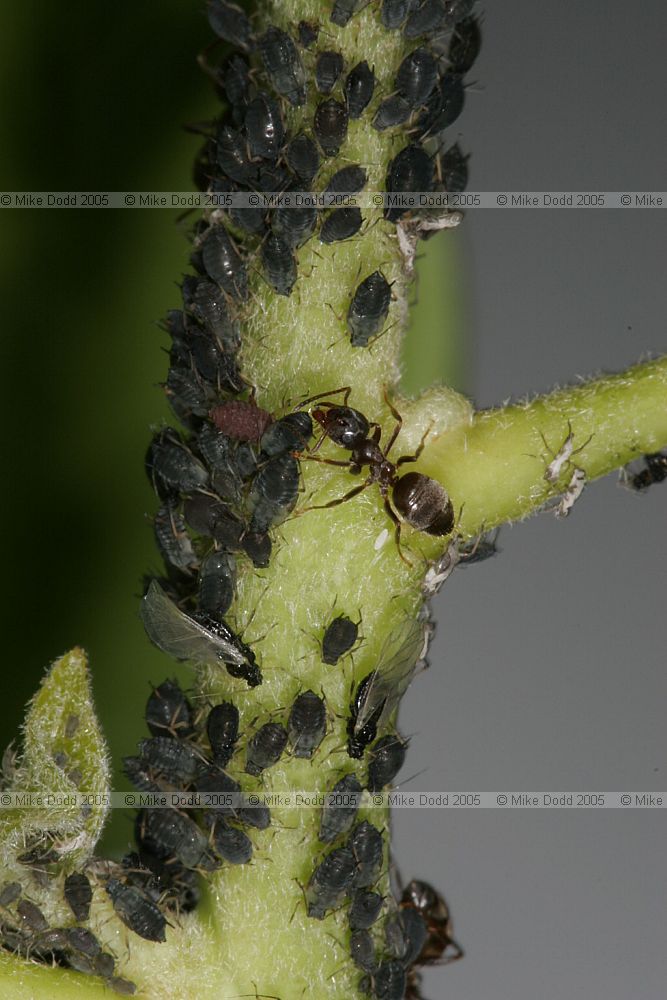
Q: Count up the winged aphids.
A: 2